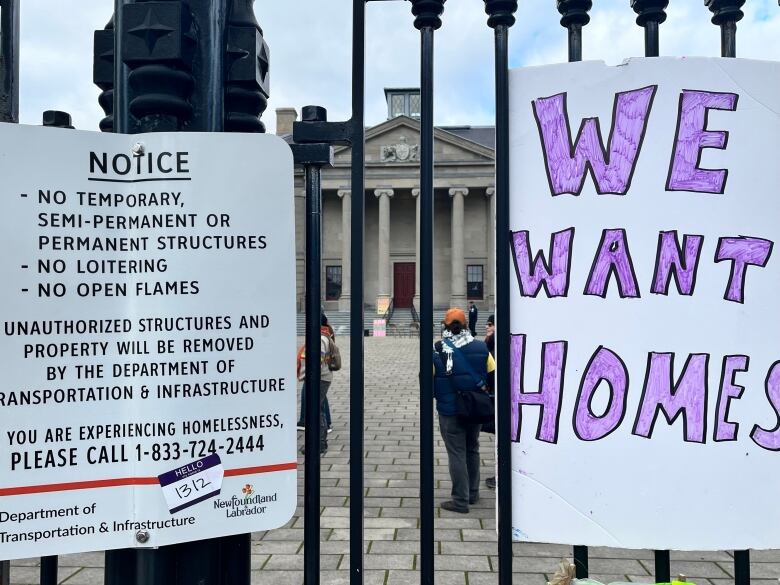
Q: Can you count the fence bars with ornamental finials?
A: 5